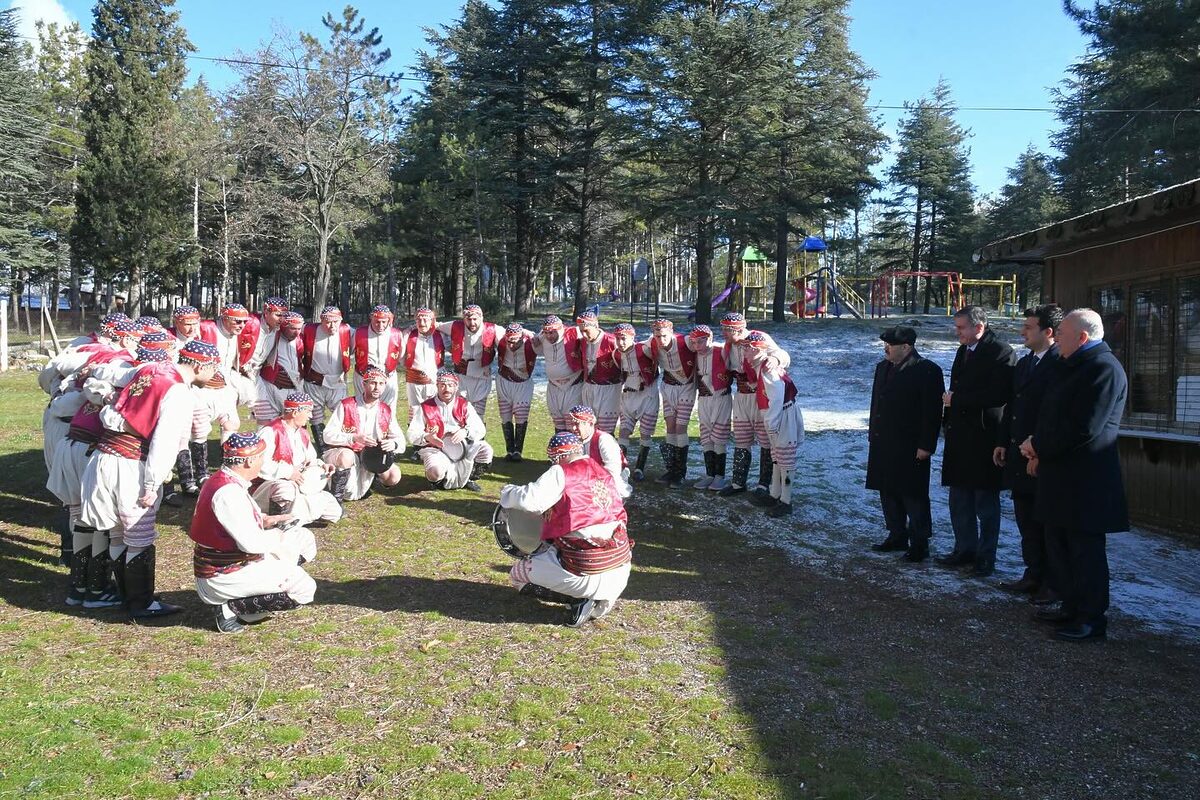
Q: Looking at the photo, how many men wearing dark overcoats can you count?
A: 4